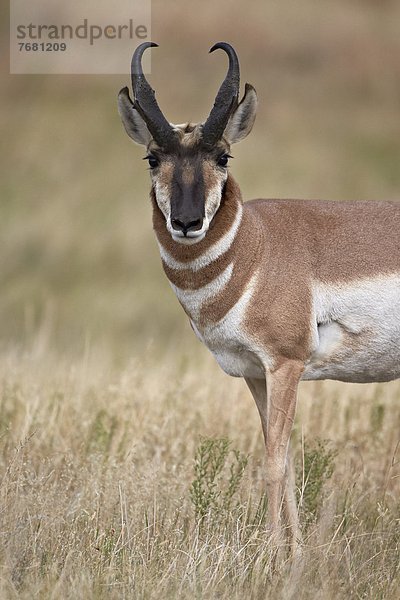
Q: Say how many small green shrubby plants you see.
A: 2